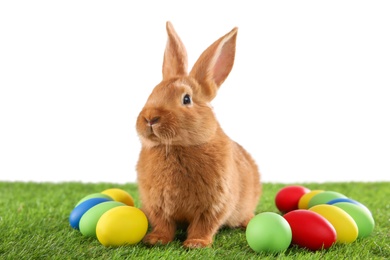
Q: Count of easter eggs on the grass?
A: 13